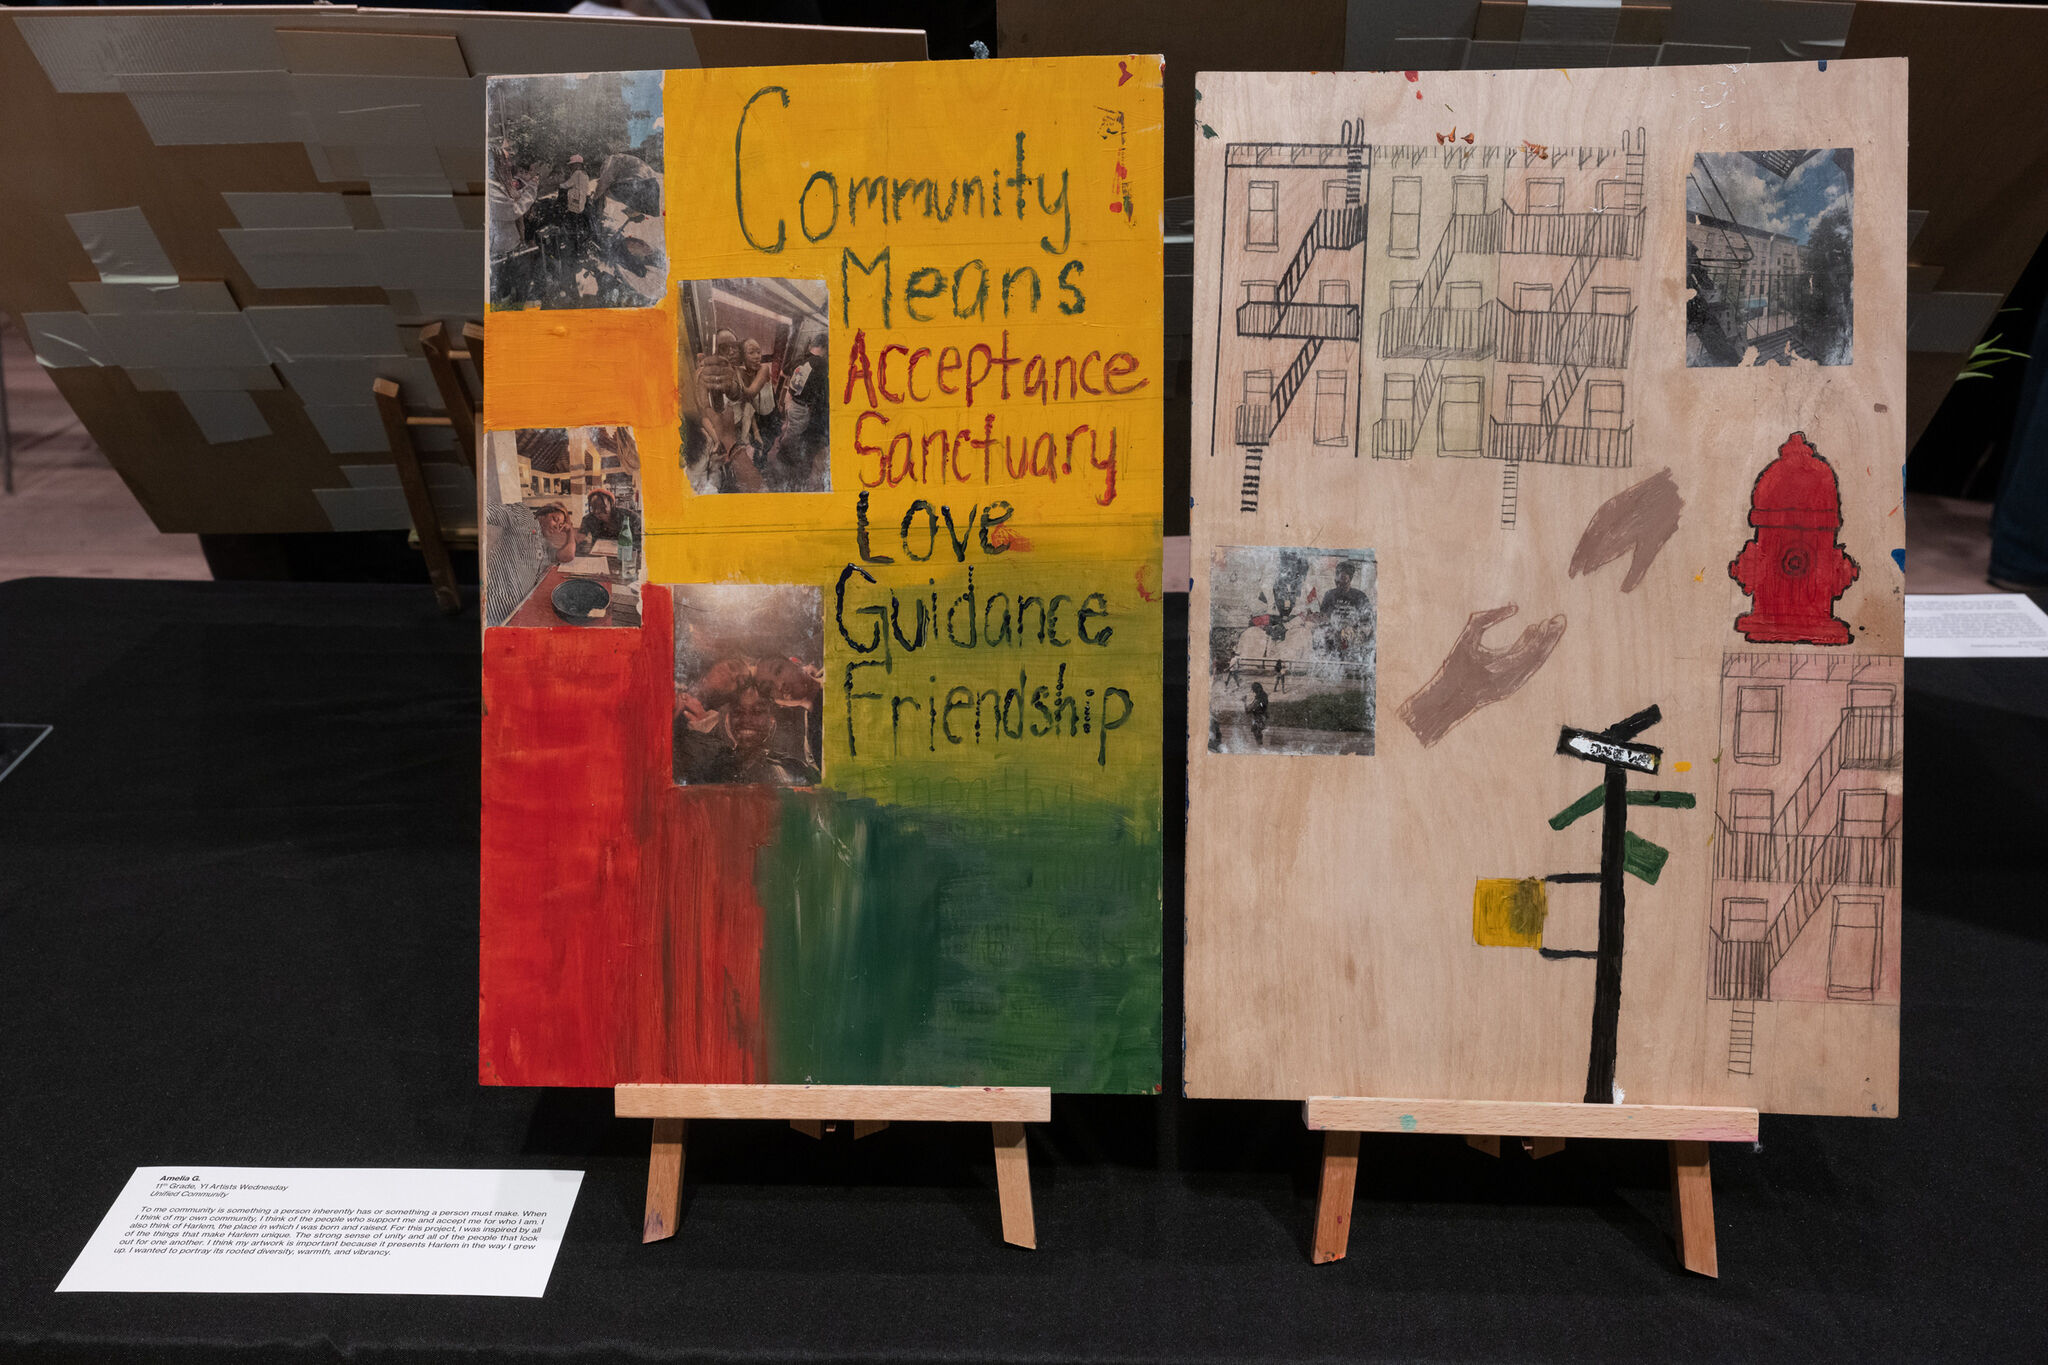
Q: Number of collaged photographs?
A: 6